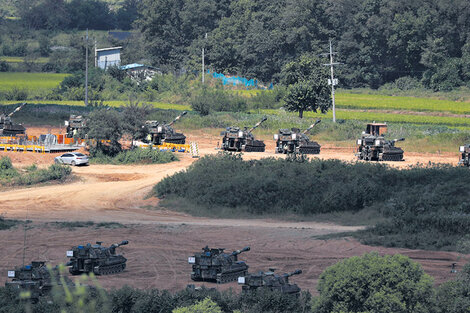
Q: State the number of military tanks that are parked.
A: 11